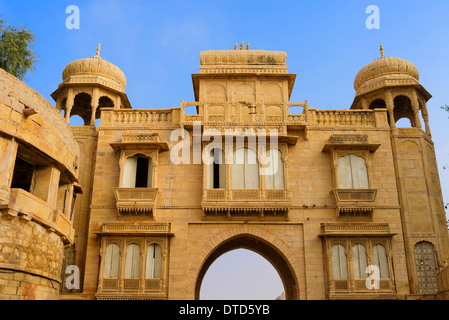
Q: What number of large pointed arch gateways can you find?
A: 1